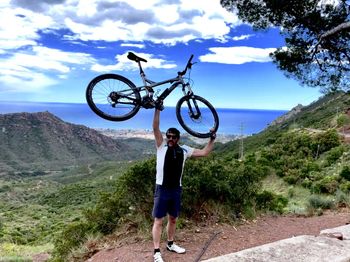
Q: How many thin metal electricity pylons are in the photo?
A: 1